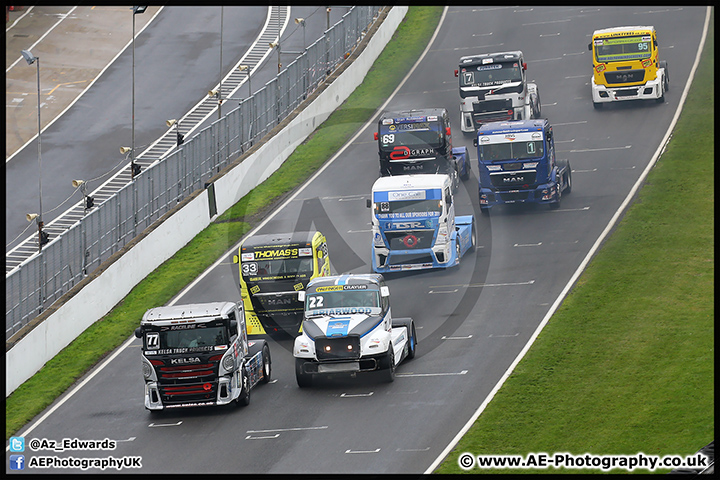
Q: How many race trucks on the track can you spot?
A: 8